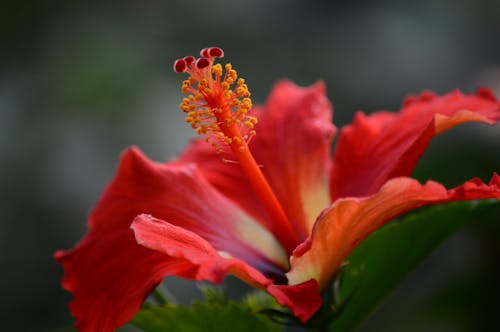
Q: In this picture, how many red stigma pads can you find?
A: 5